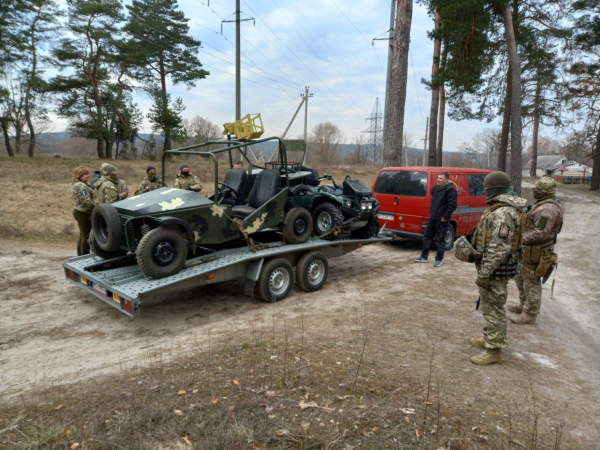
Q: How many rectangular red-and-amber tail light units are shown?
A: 2